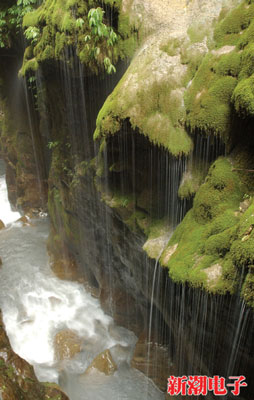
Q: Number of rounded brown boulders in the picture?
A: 2